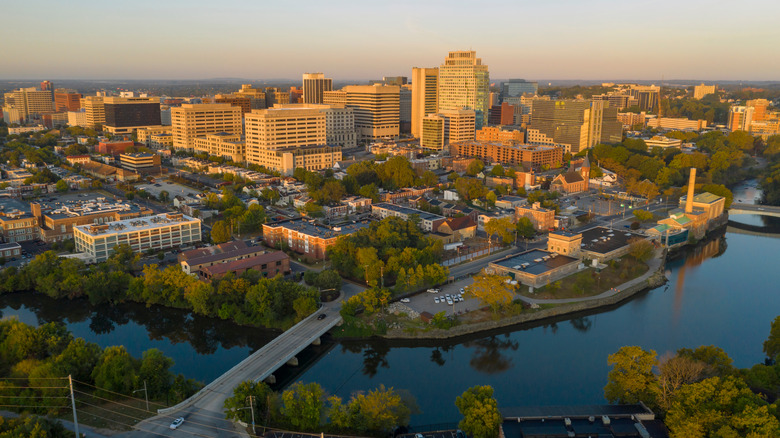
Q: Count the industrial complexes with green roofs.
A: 1